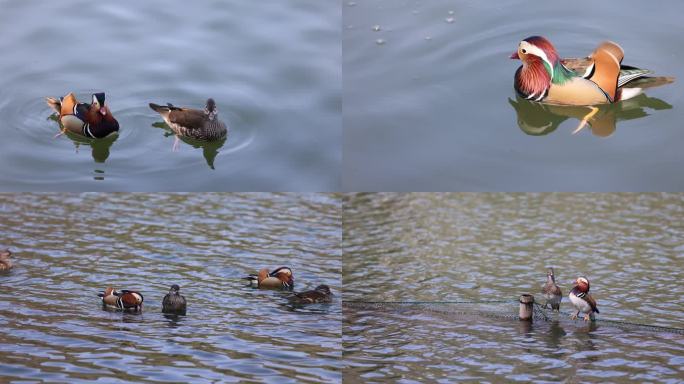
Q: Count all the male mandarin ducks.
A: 5